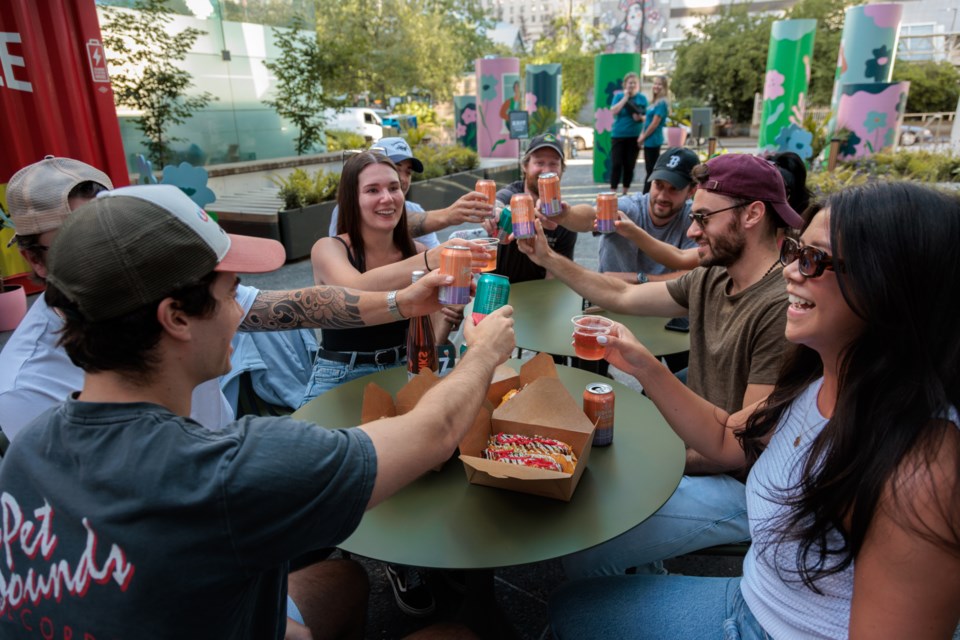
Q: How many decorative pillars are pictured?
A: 7